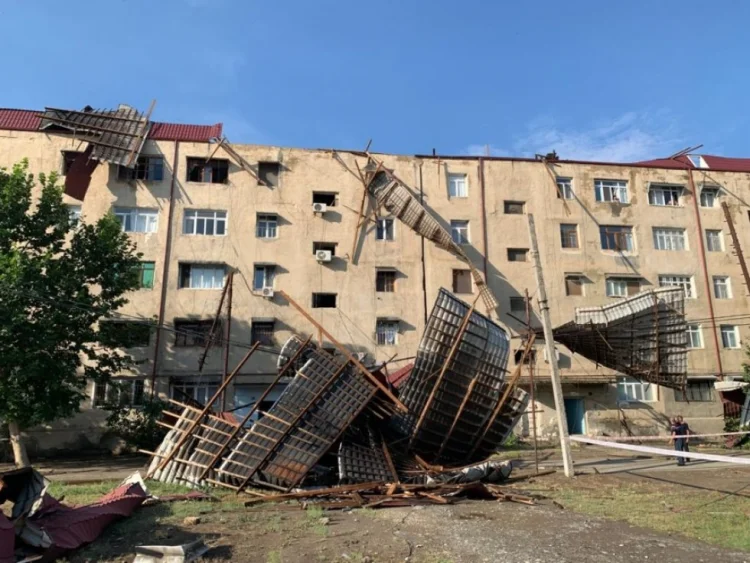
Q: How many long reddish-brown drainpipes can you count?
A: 3